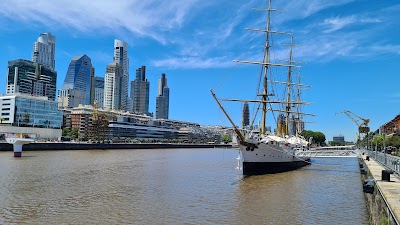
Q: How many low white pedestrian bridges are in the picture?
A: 1